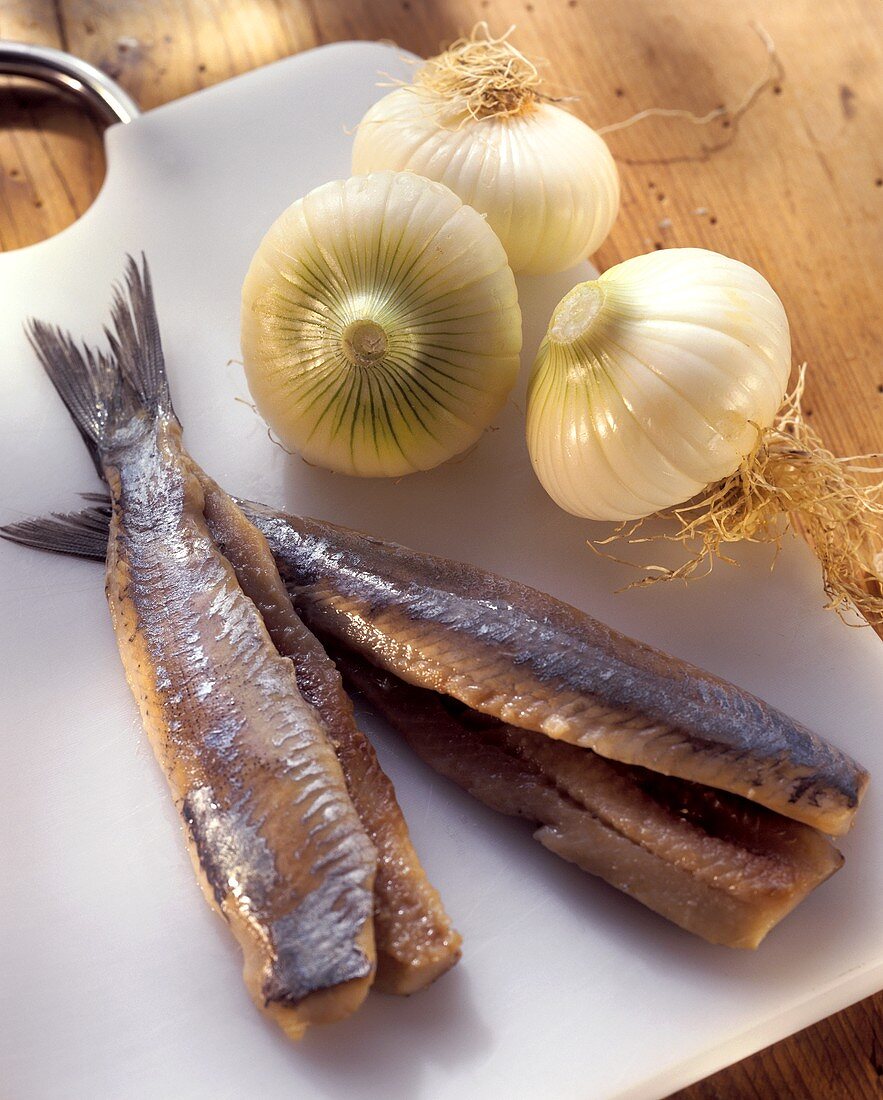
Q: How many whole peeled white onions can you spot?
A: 3